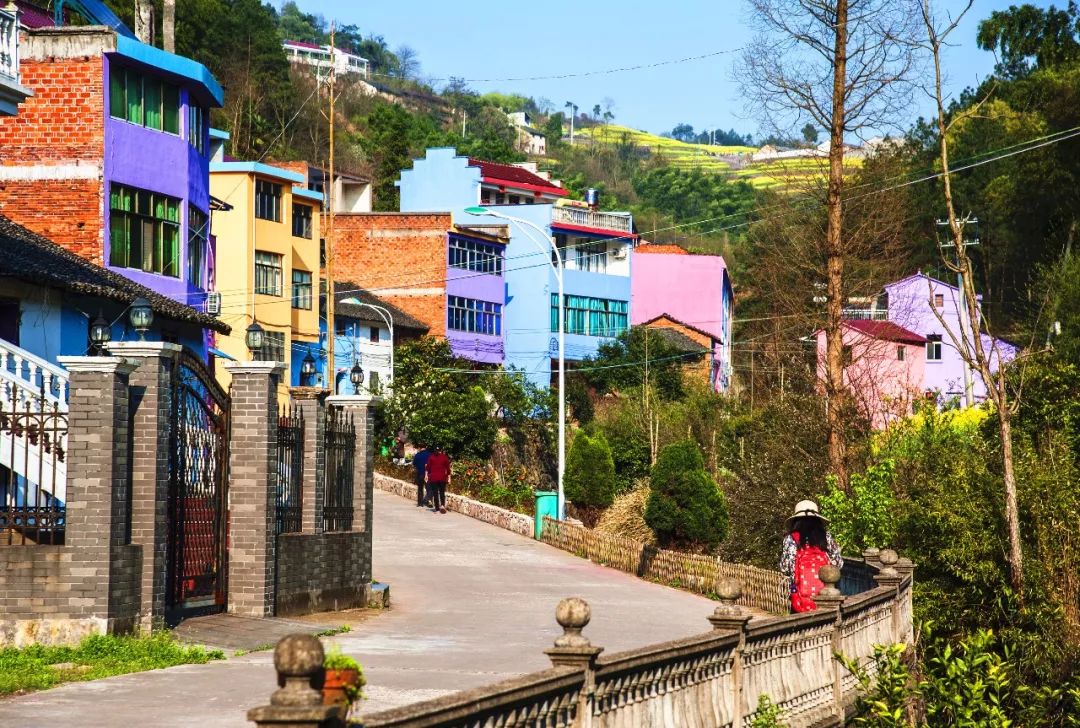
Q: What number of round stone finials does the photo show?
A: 5